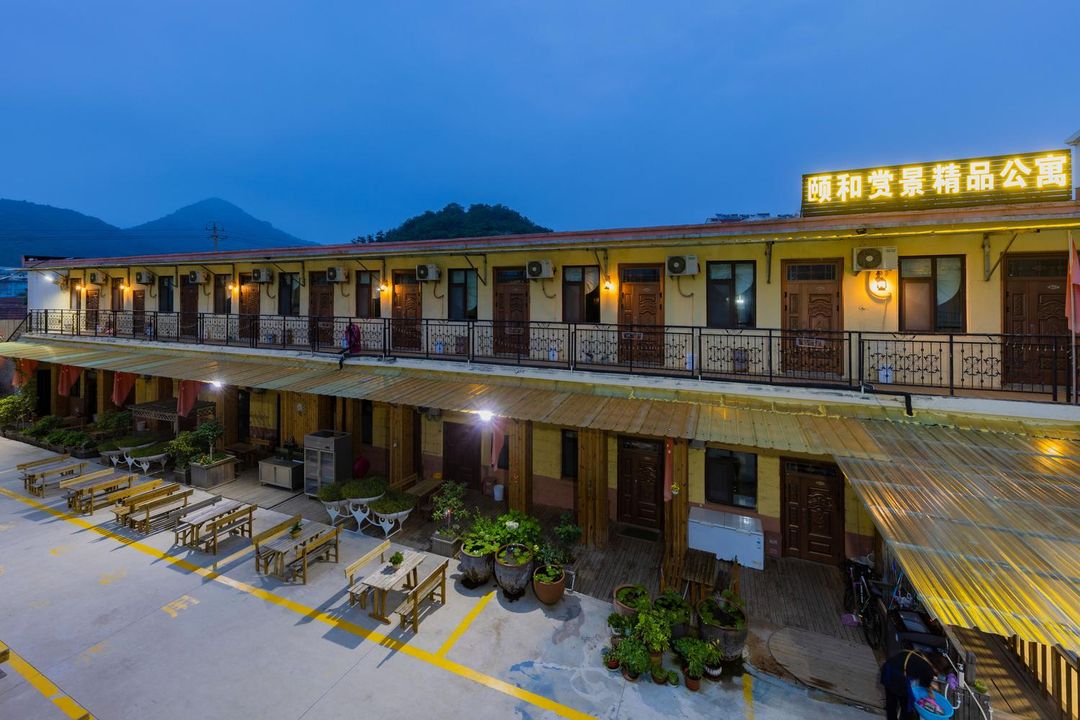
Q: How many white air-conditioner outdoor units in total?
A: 9